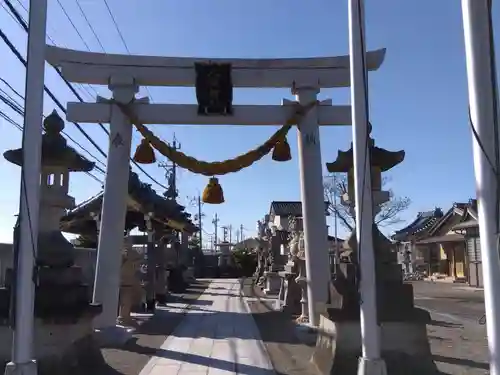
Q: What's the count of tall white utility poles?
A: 3